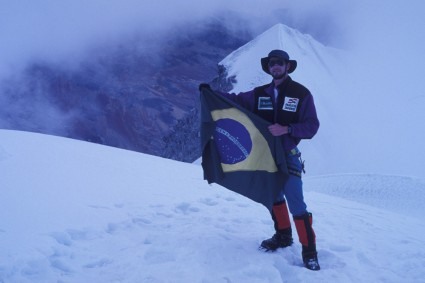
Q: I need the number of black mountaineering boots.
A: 2